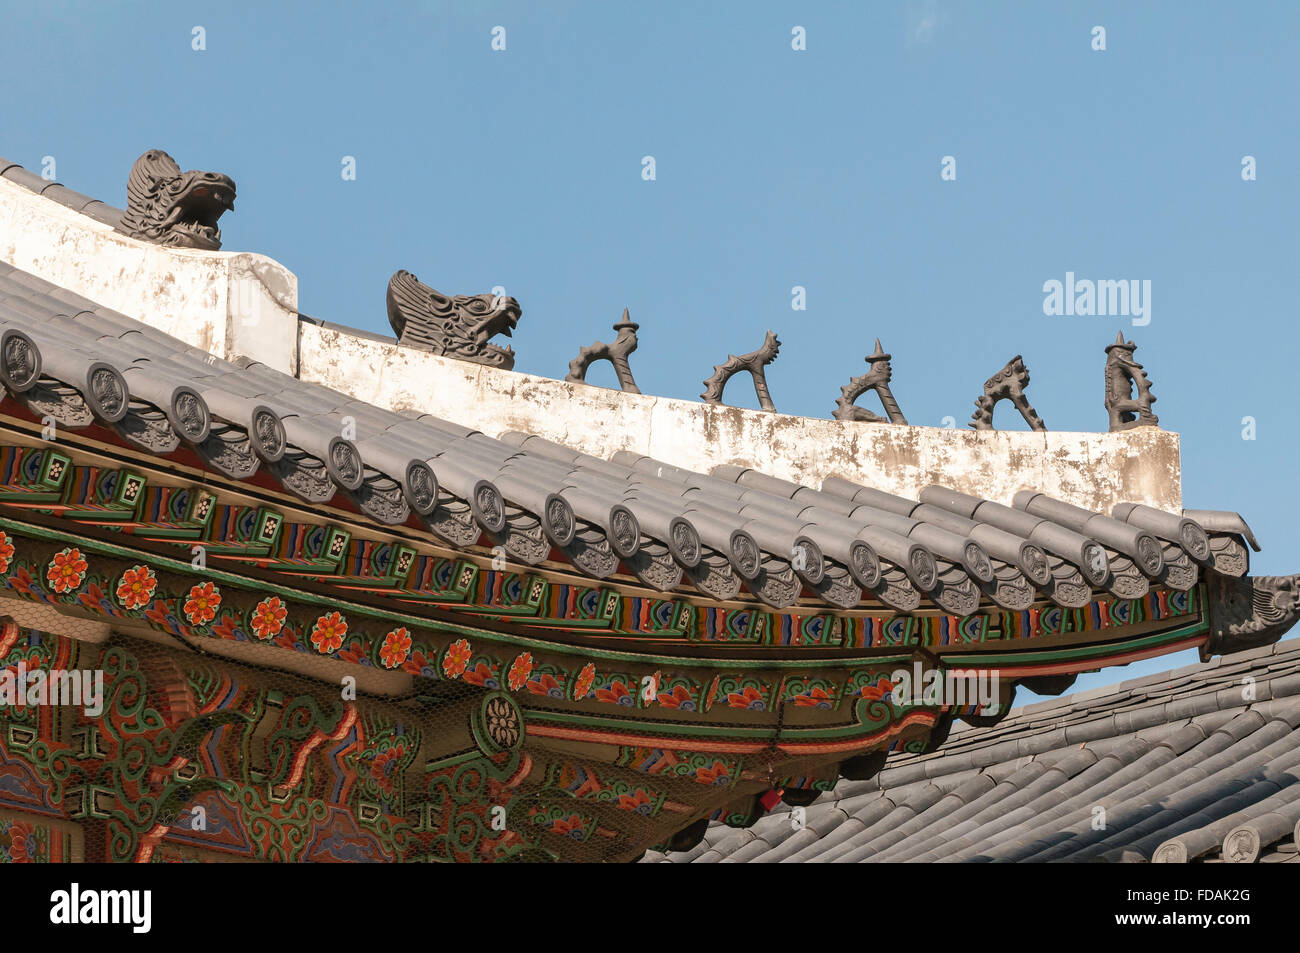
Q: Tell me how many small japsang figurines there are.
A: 5